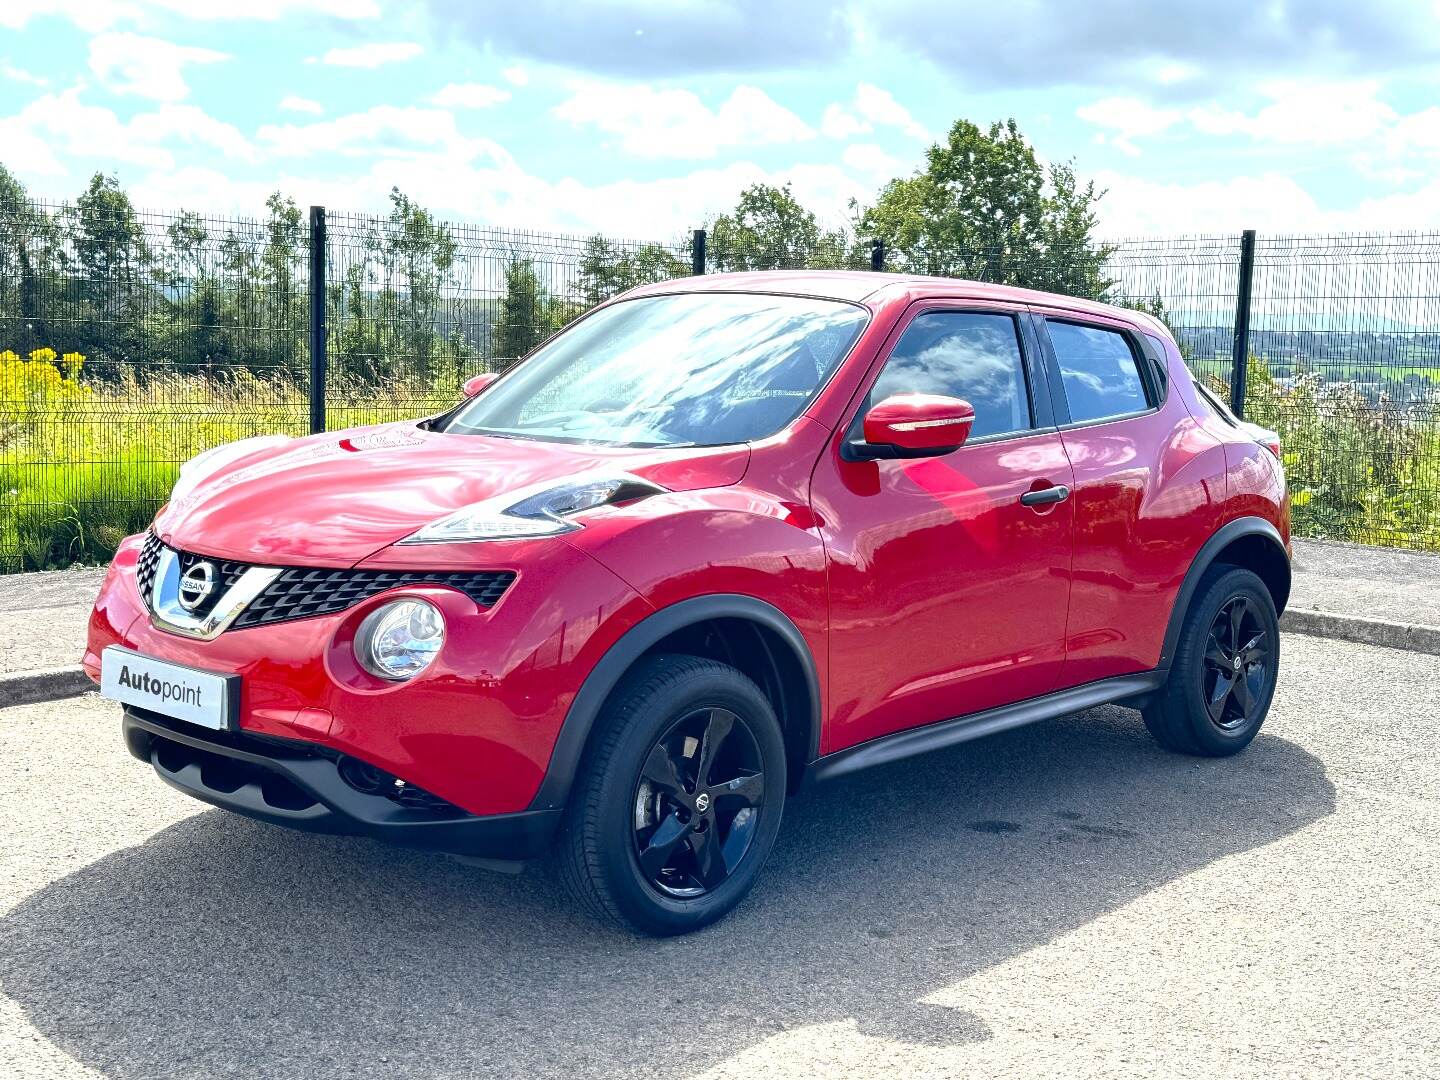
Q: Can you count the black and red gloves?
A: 0